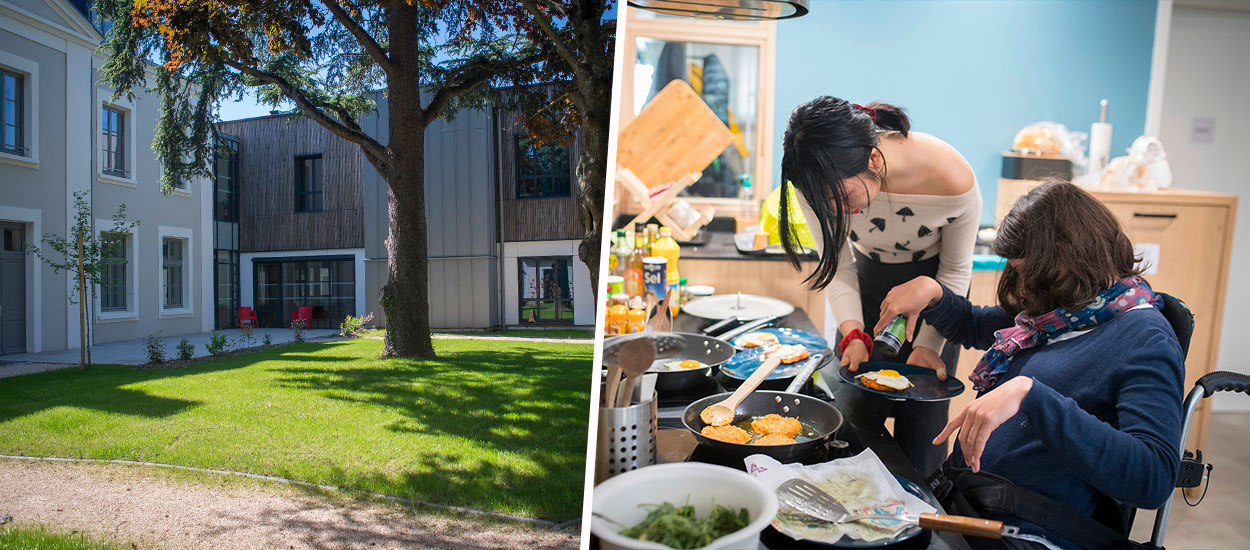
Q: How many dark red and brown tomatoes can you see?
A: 0